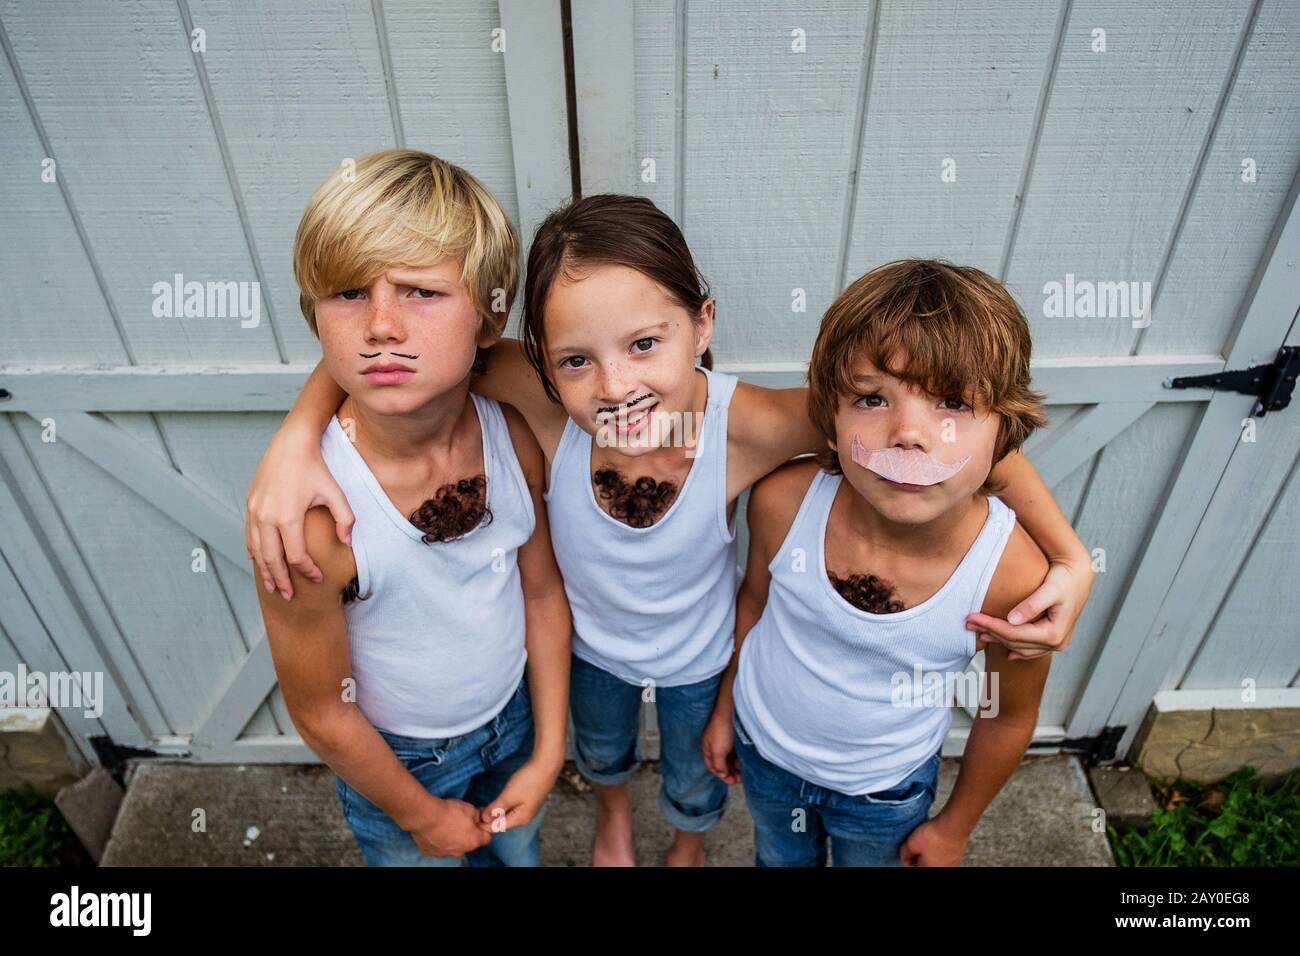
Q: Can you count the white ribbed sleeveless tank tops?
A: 3